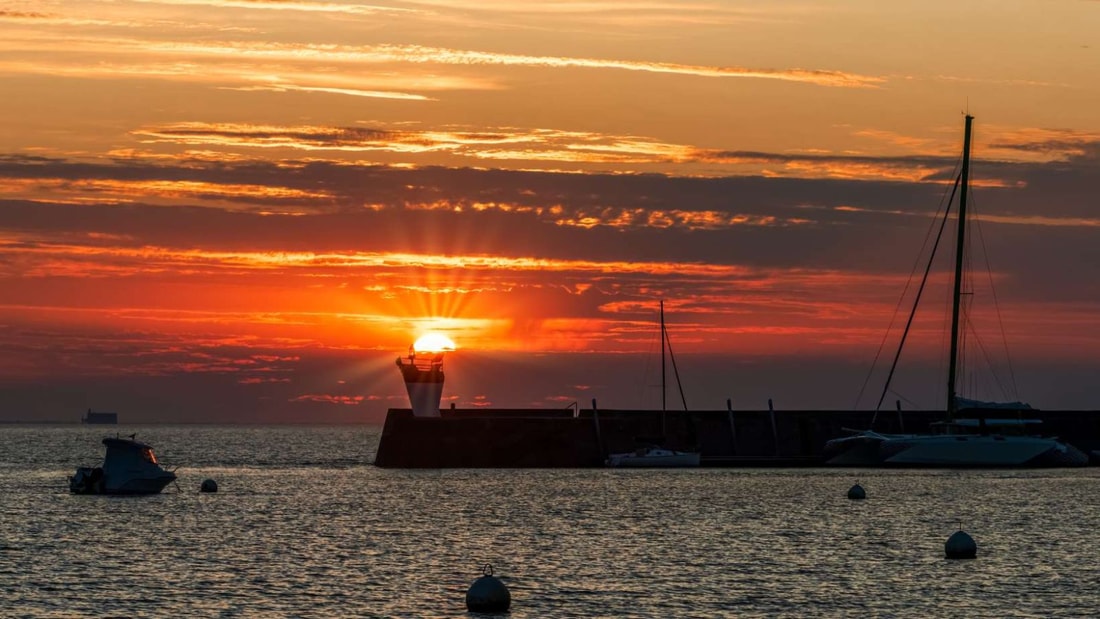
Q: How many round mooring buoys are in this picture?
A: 4